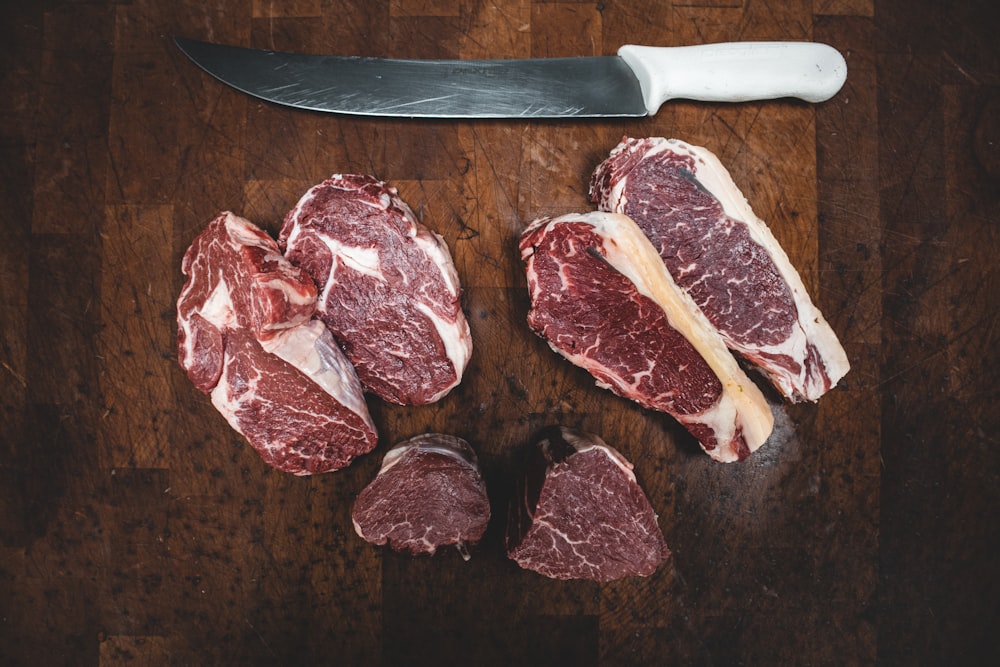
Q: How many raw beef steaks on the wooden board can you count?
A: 6